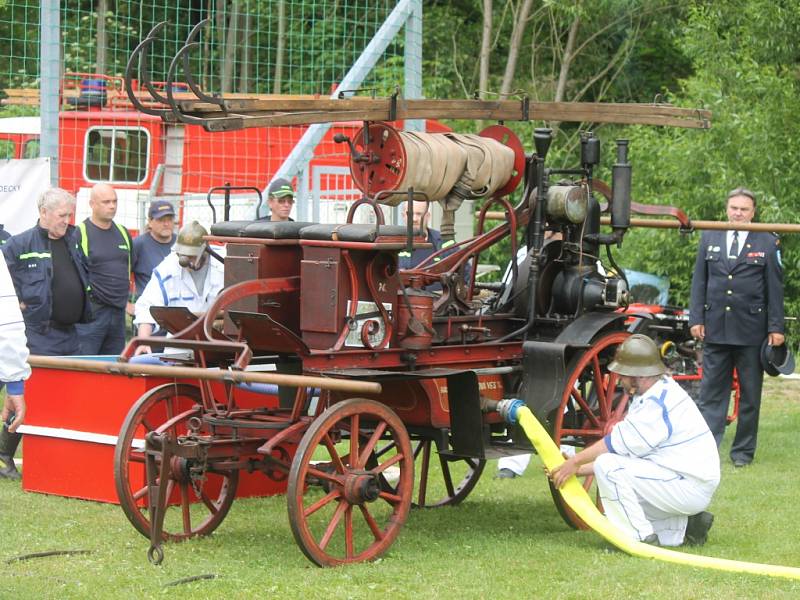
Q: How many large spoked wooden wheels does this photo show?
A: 4